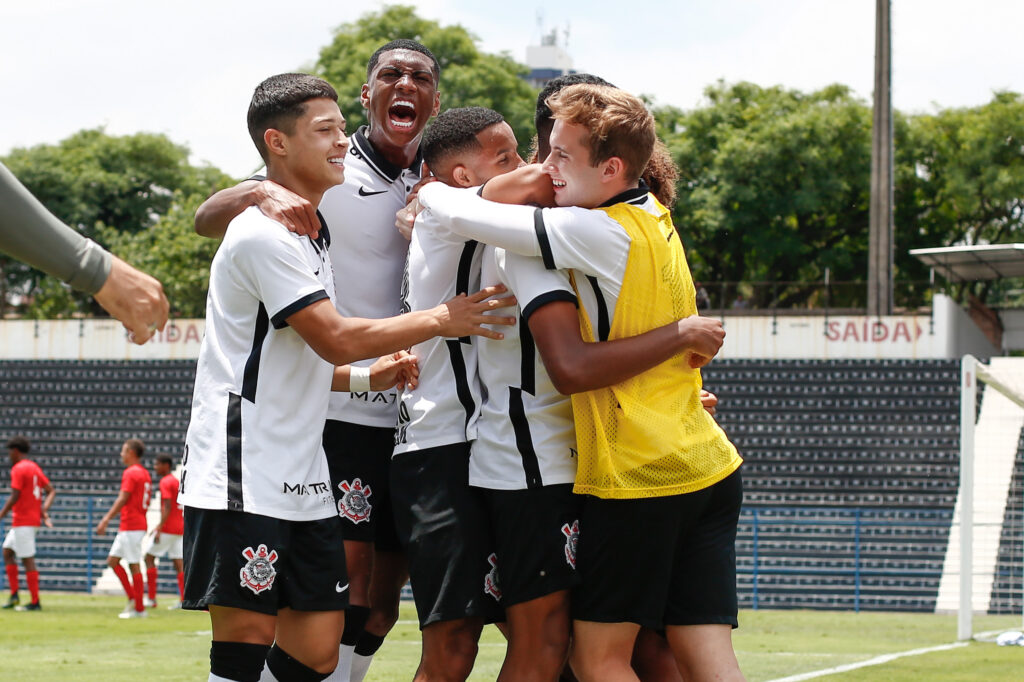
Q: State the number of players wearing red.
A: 3